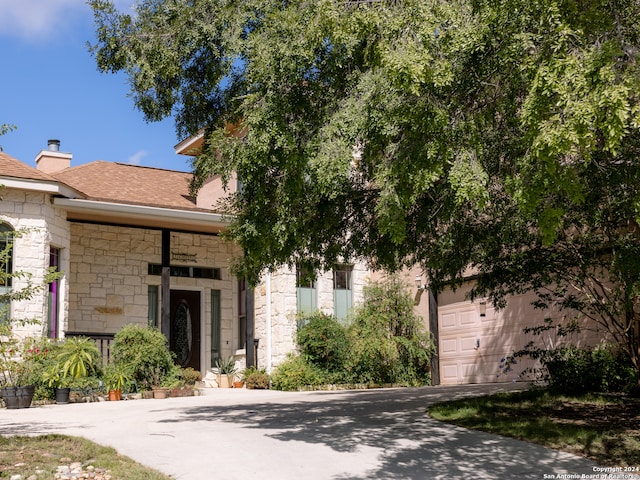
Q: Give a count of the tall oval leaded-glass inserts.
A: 1